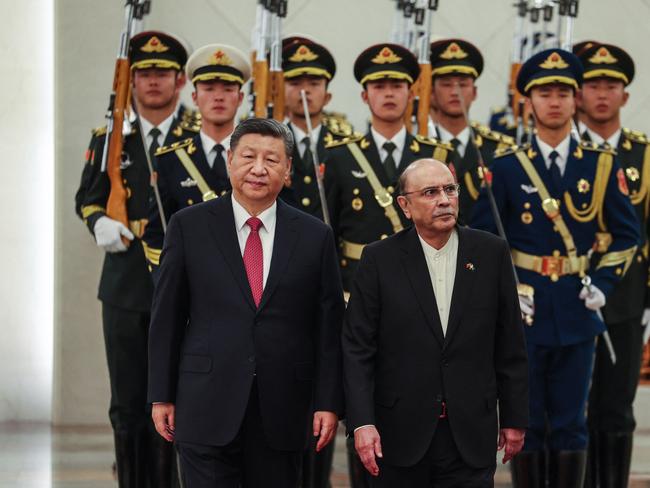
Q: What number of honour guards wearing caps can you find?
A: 7